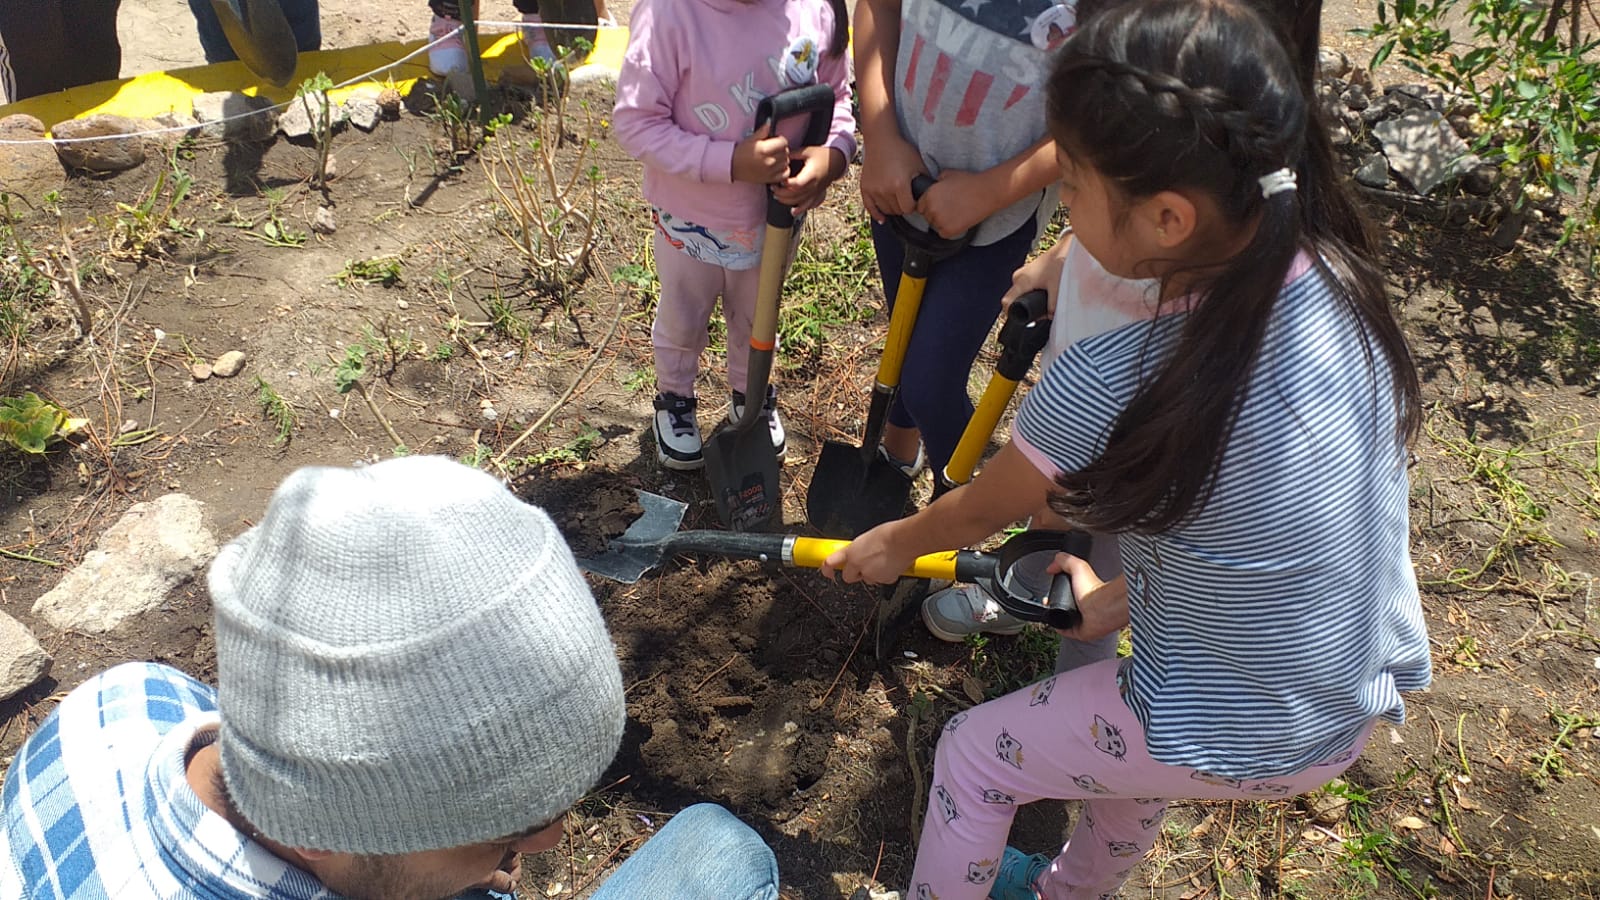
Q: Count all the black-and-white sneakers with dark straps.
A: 2